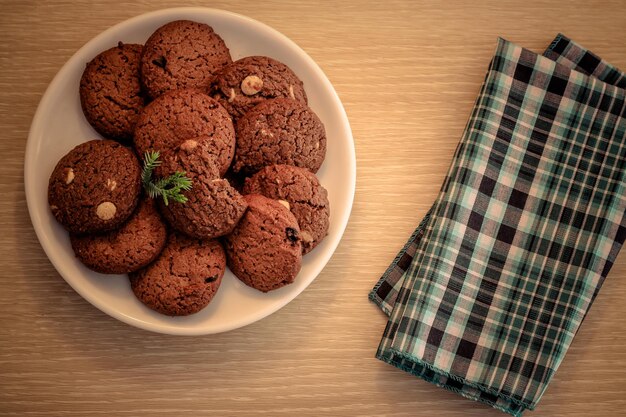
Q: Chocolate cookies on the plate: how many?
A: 11